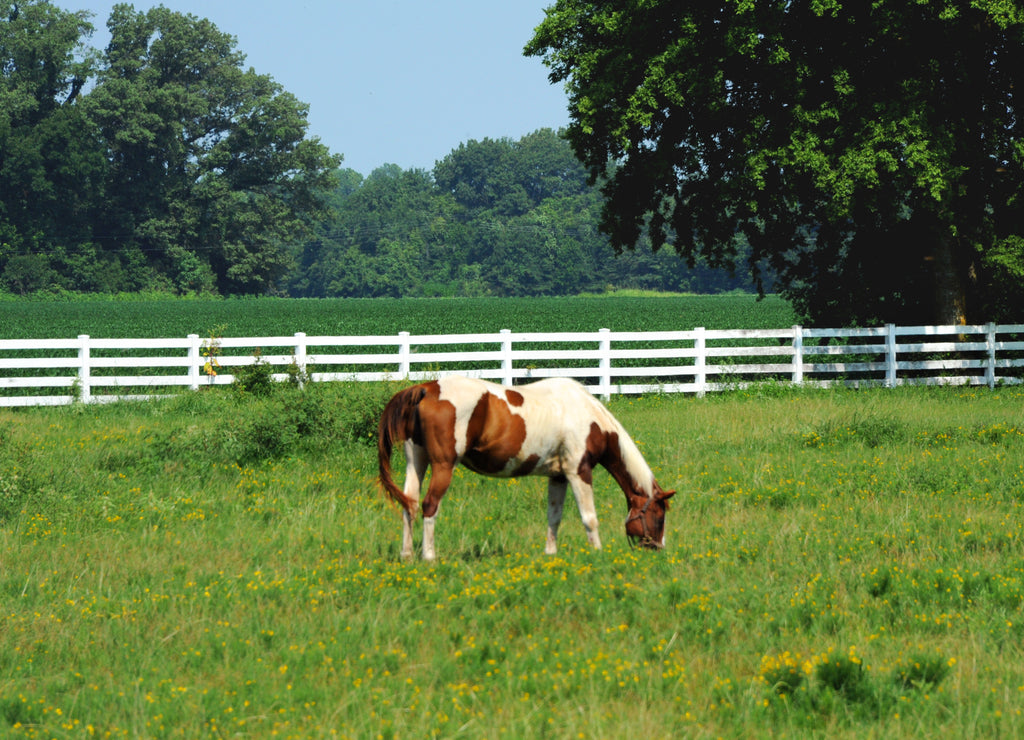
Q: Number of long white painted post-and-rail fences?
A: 1